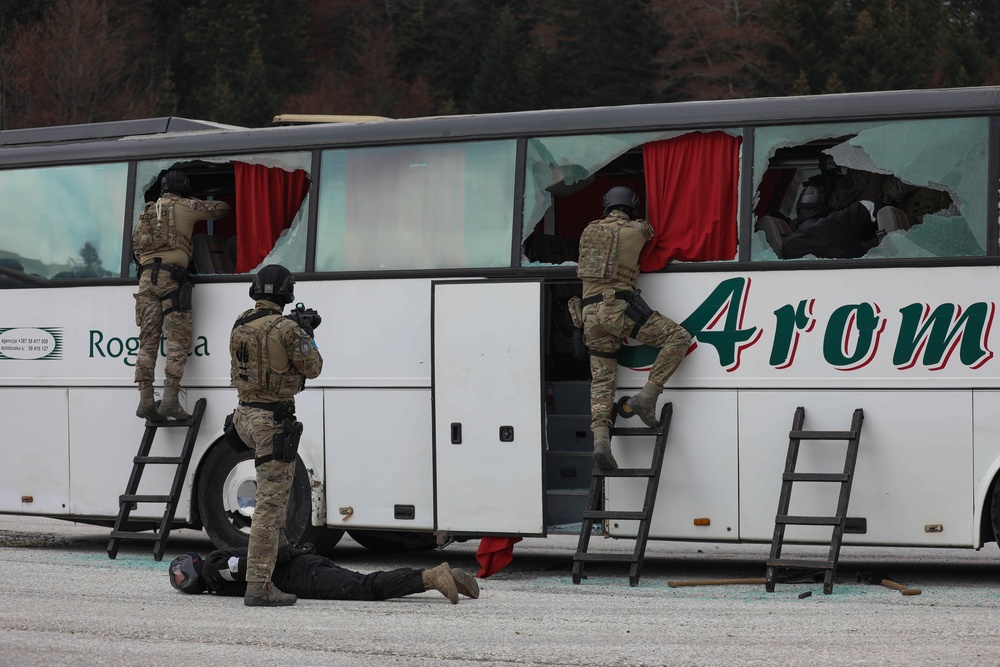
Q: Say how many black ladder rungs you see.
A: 12